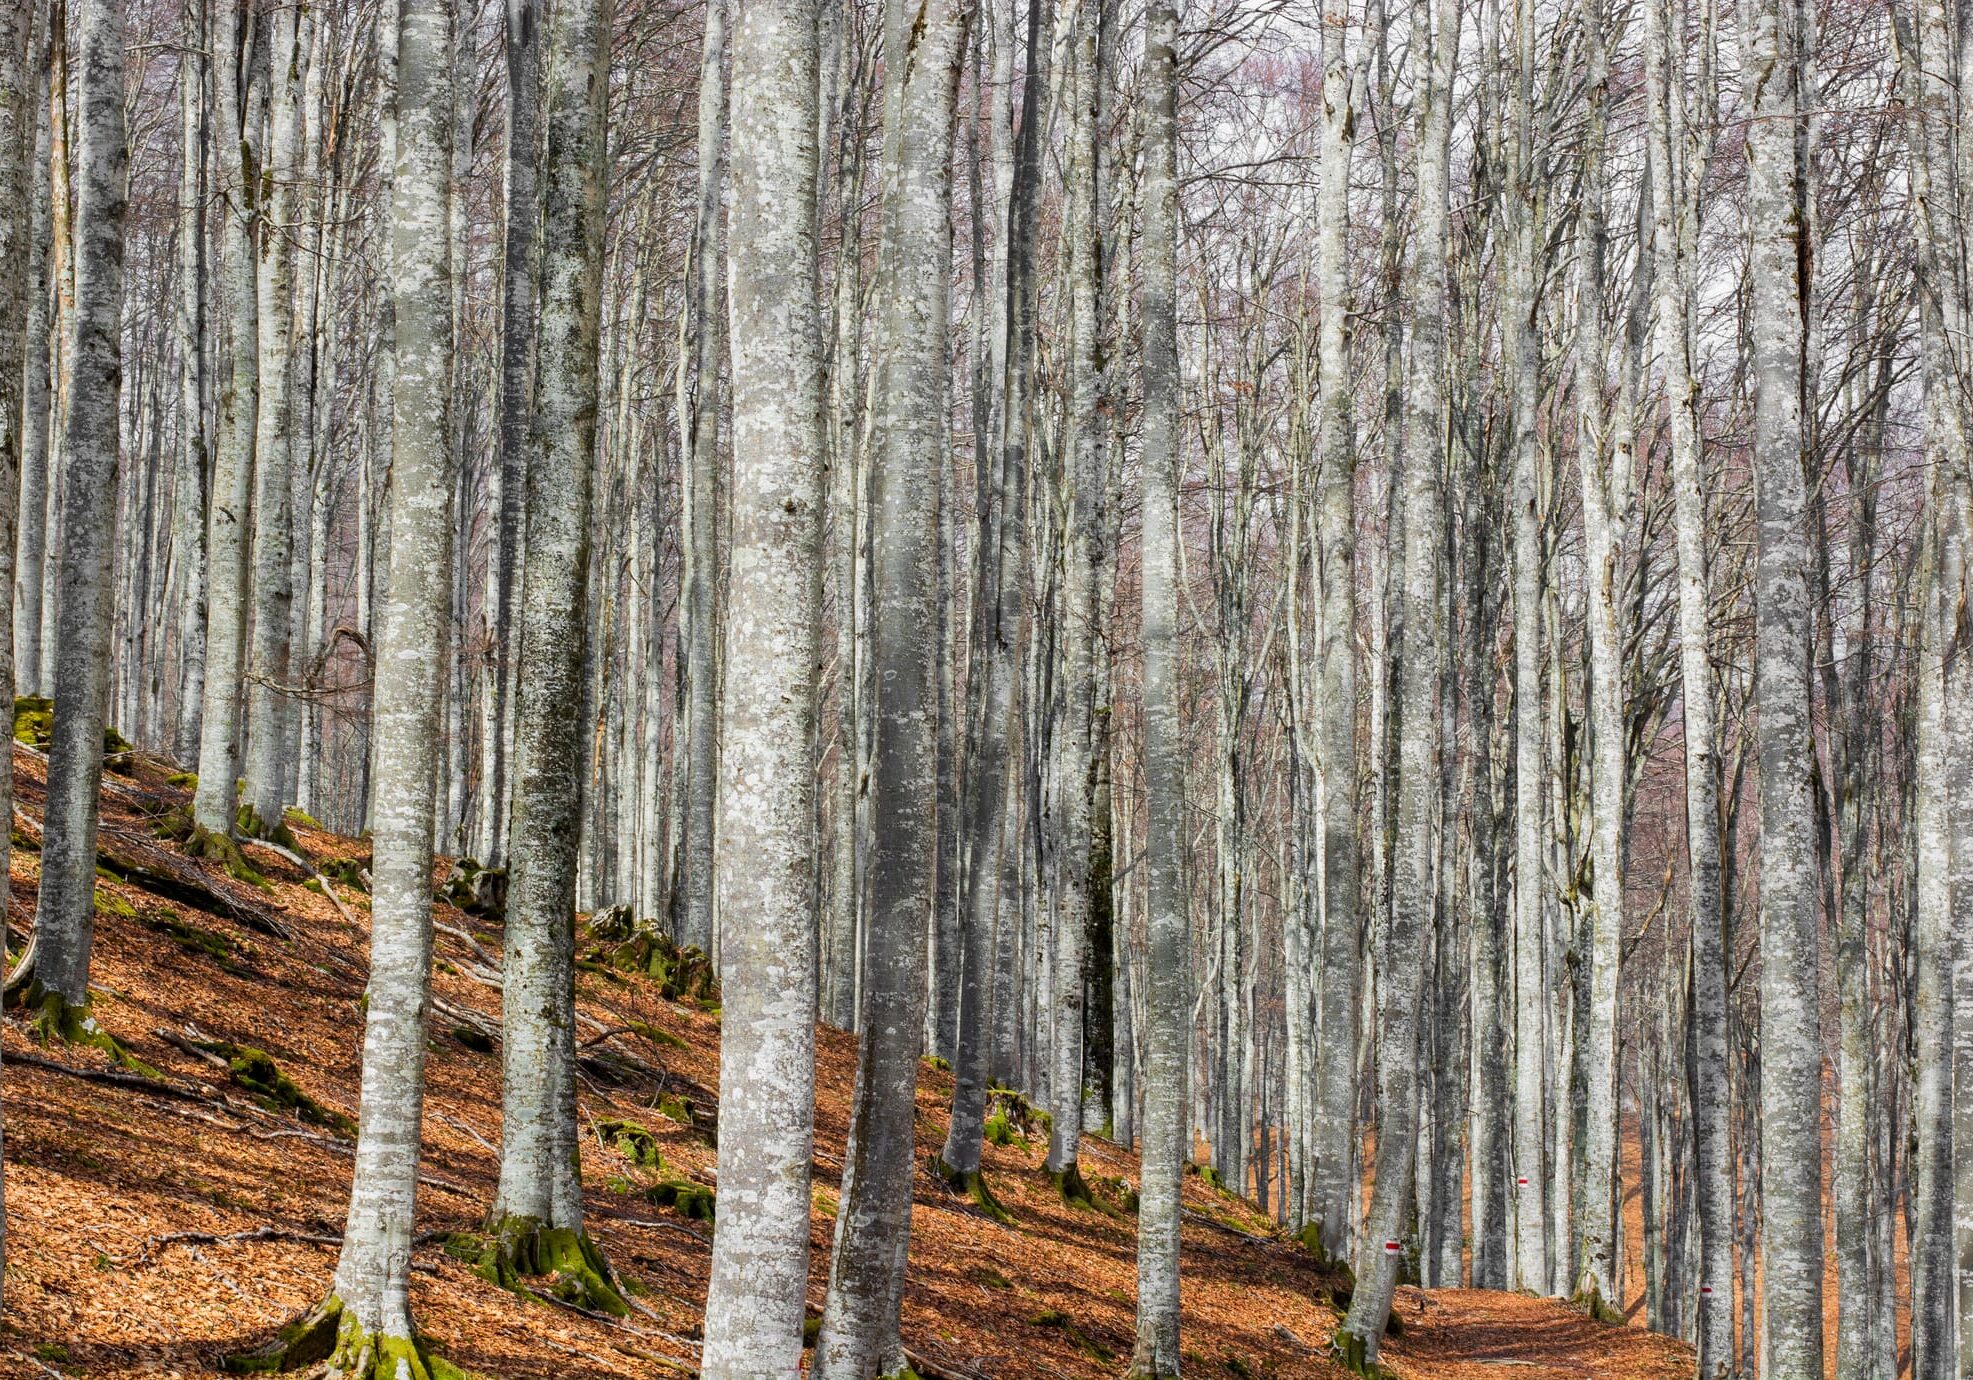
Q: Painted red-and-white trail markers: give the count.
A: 3